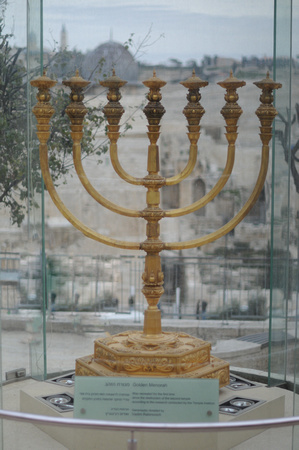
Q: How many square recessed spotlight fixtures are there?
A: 4